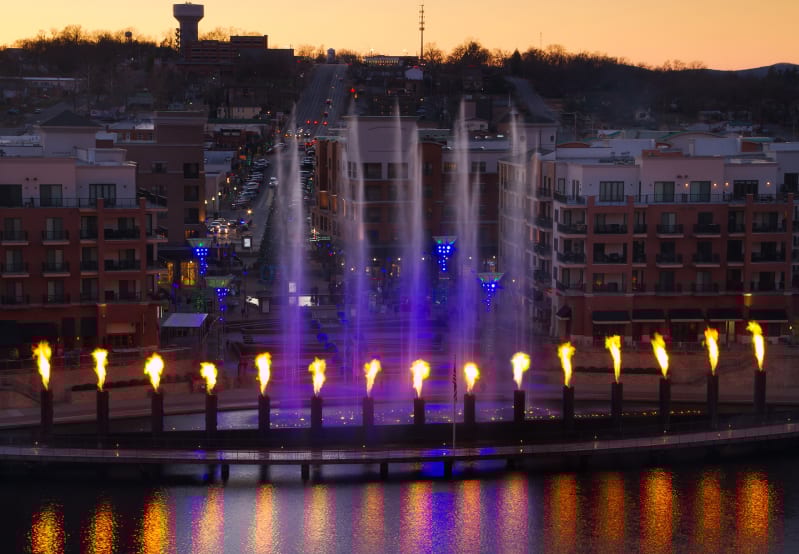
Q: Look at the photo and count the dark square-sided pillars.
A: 15